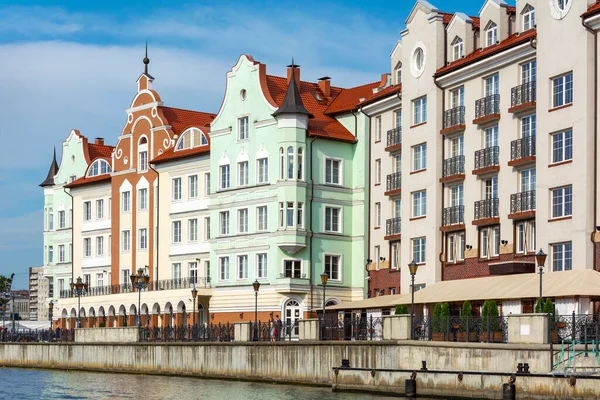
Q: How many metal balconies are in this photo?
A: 12